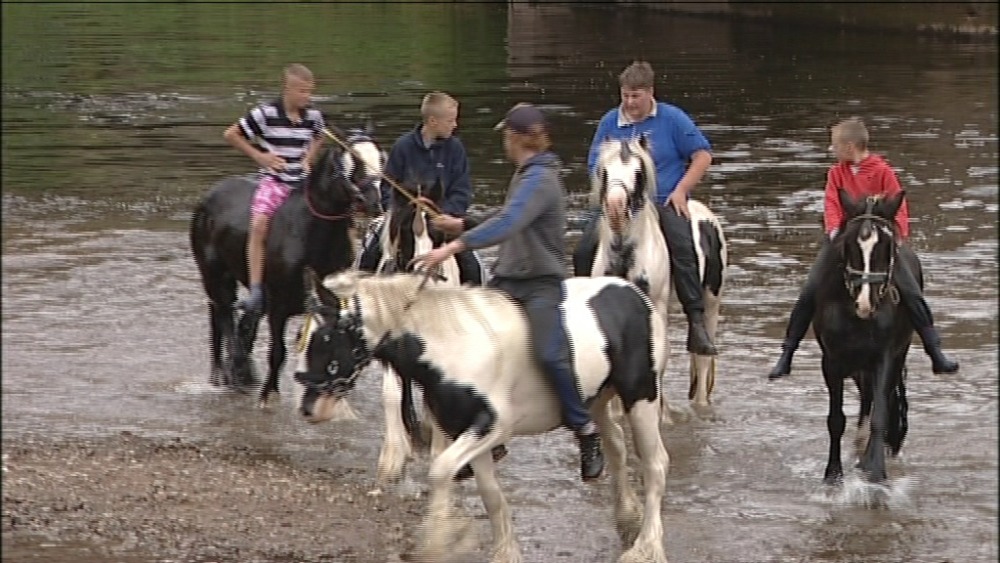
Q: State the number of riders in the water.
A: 5